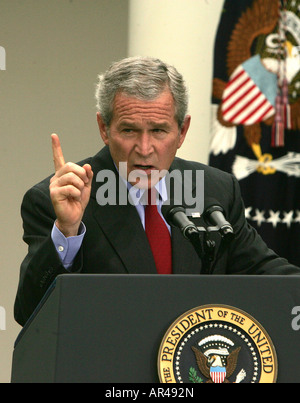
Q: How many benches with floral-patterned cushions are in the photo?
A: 0